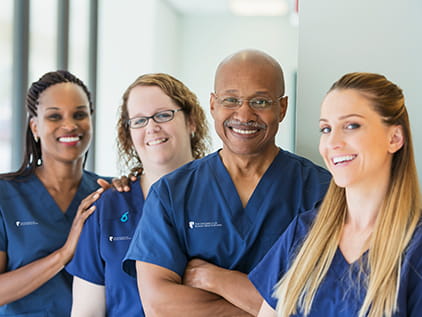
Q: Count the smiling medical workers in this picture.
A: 4